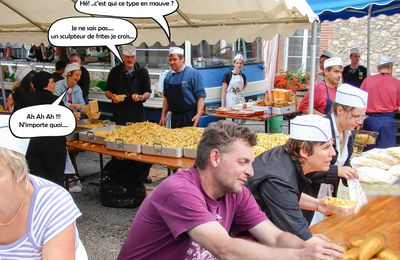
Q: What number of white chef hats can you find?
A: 11